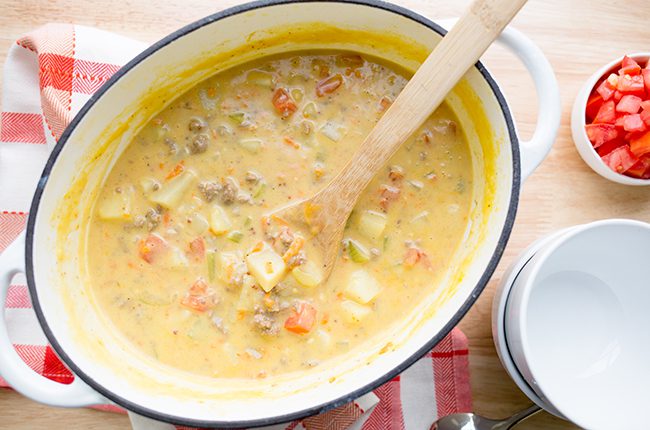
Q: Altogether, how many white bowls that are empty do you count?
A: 2